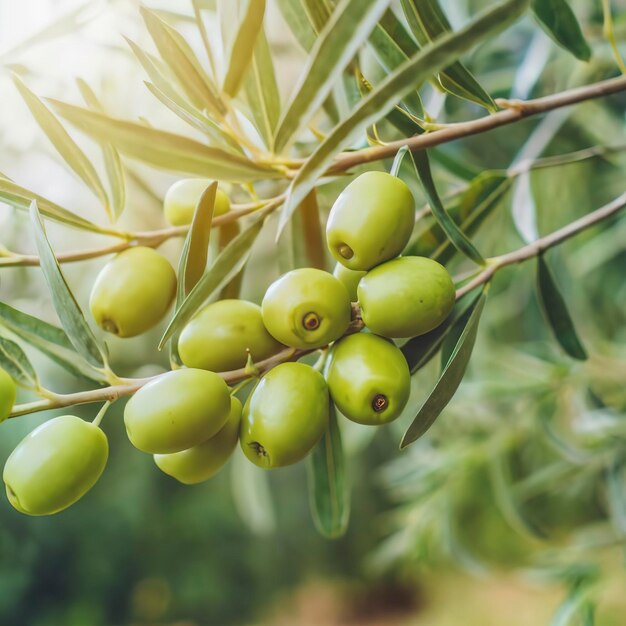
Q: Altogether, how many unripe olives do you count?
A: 13